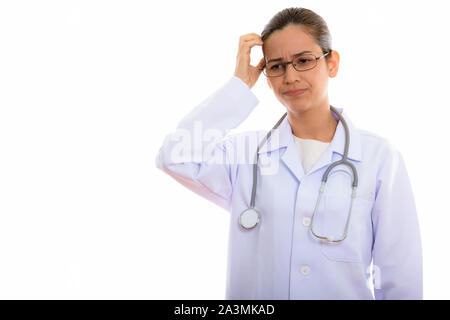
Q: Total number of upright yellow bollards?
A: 0